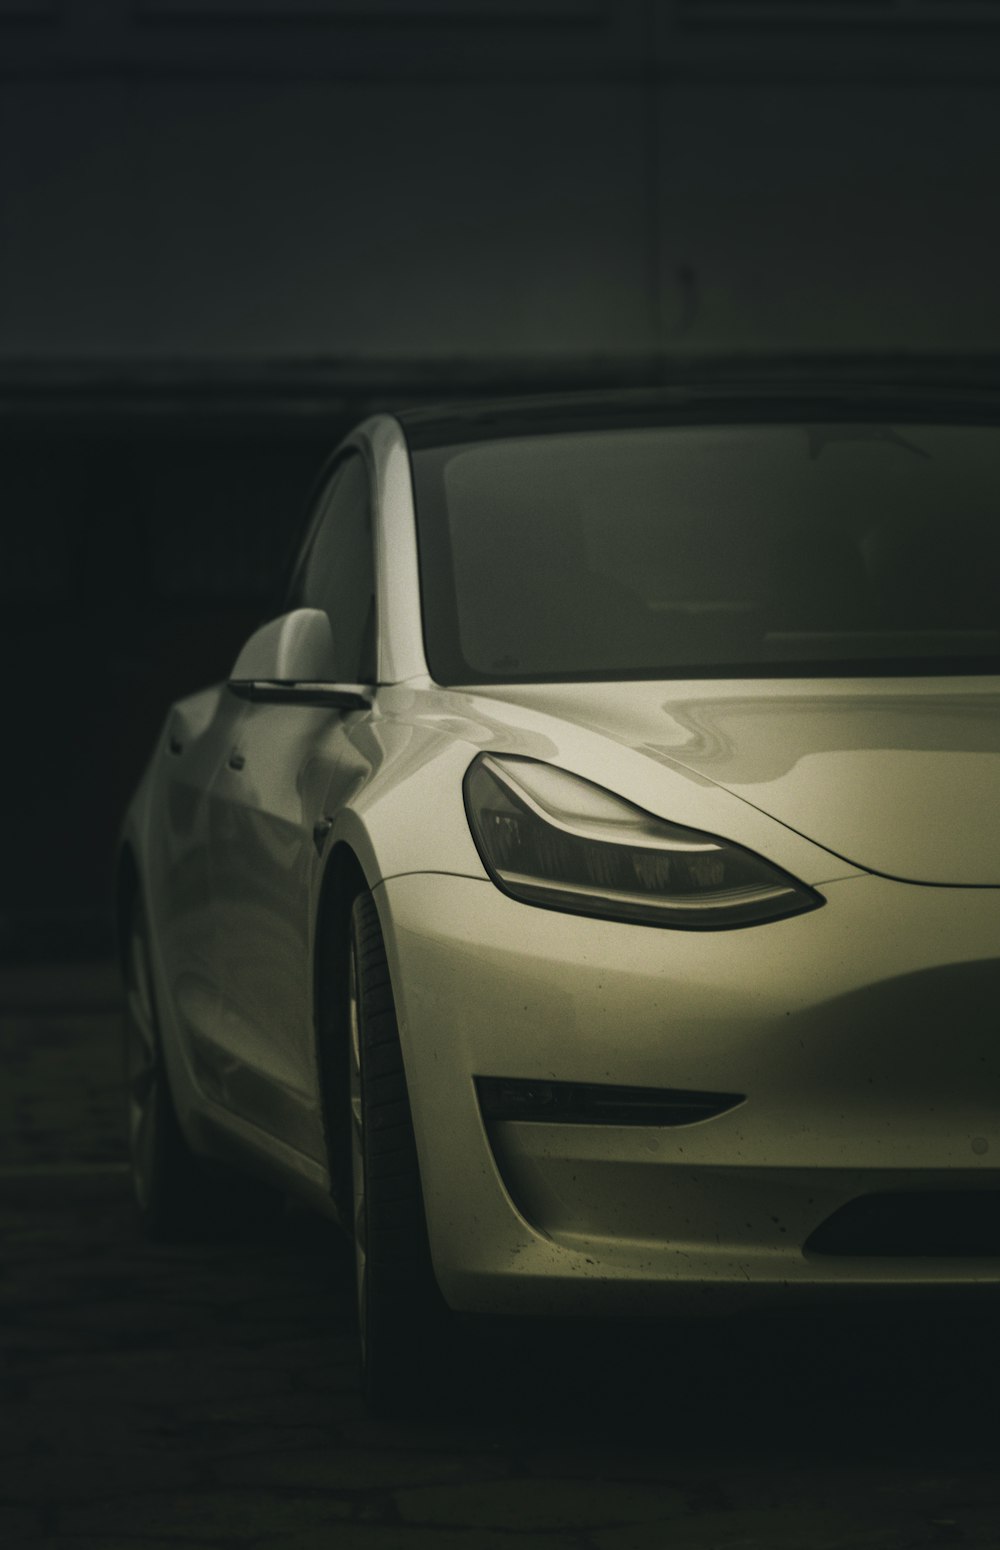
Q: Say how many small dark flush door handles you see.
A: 2